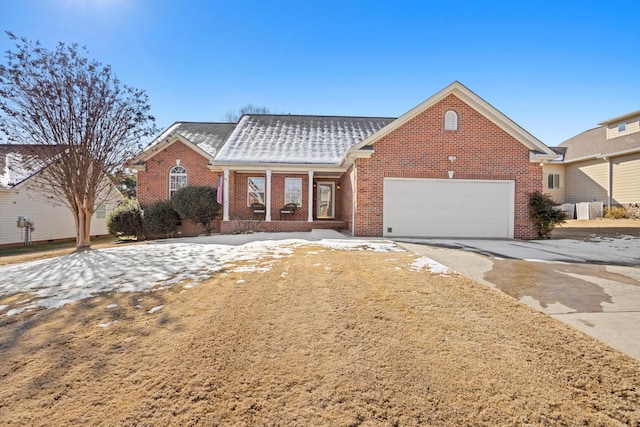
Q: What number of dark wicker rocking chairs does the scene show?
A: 2